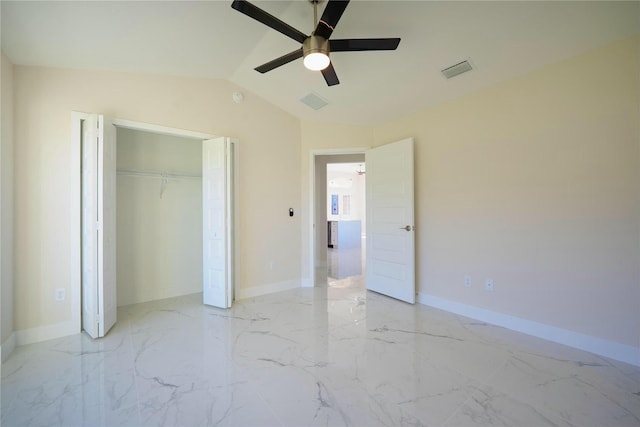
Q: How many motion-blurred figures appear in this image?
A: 0